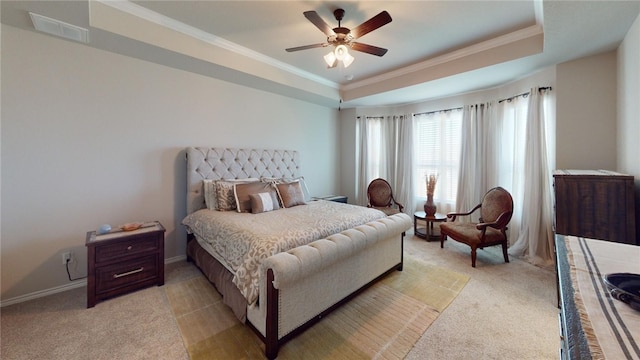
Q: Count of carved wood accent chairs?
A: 2